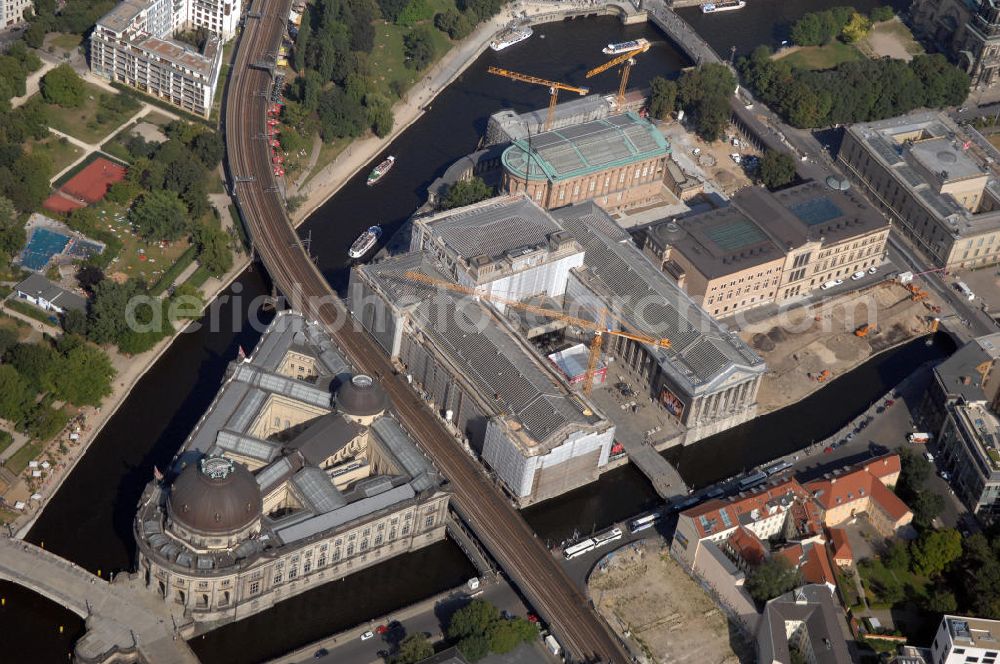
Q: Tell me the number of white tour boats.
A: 5